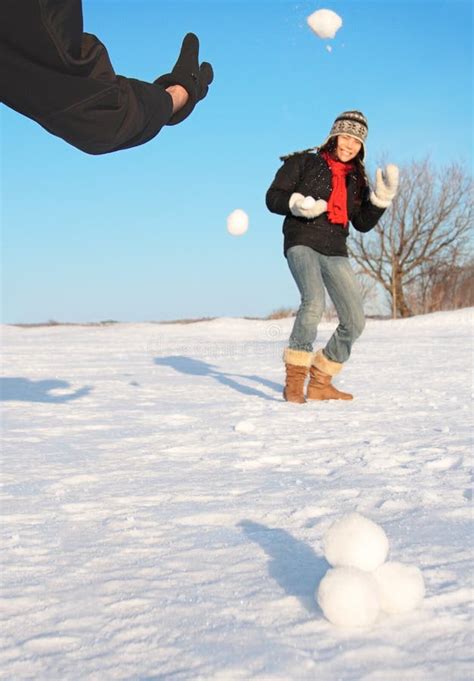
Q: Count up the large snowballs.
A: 3